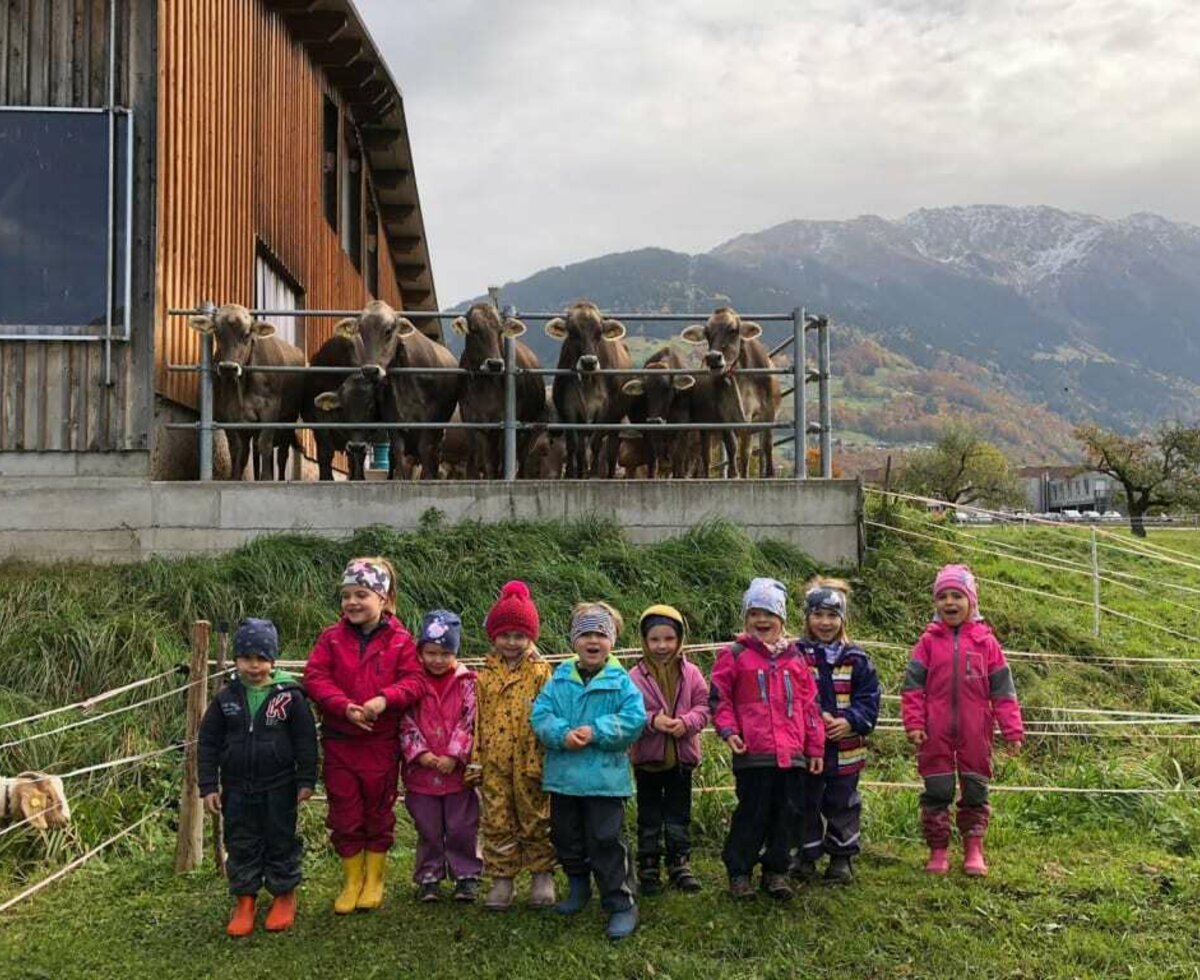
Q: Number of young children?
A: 9